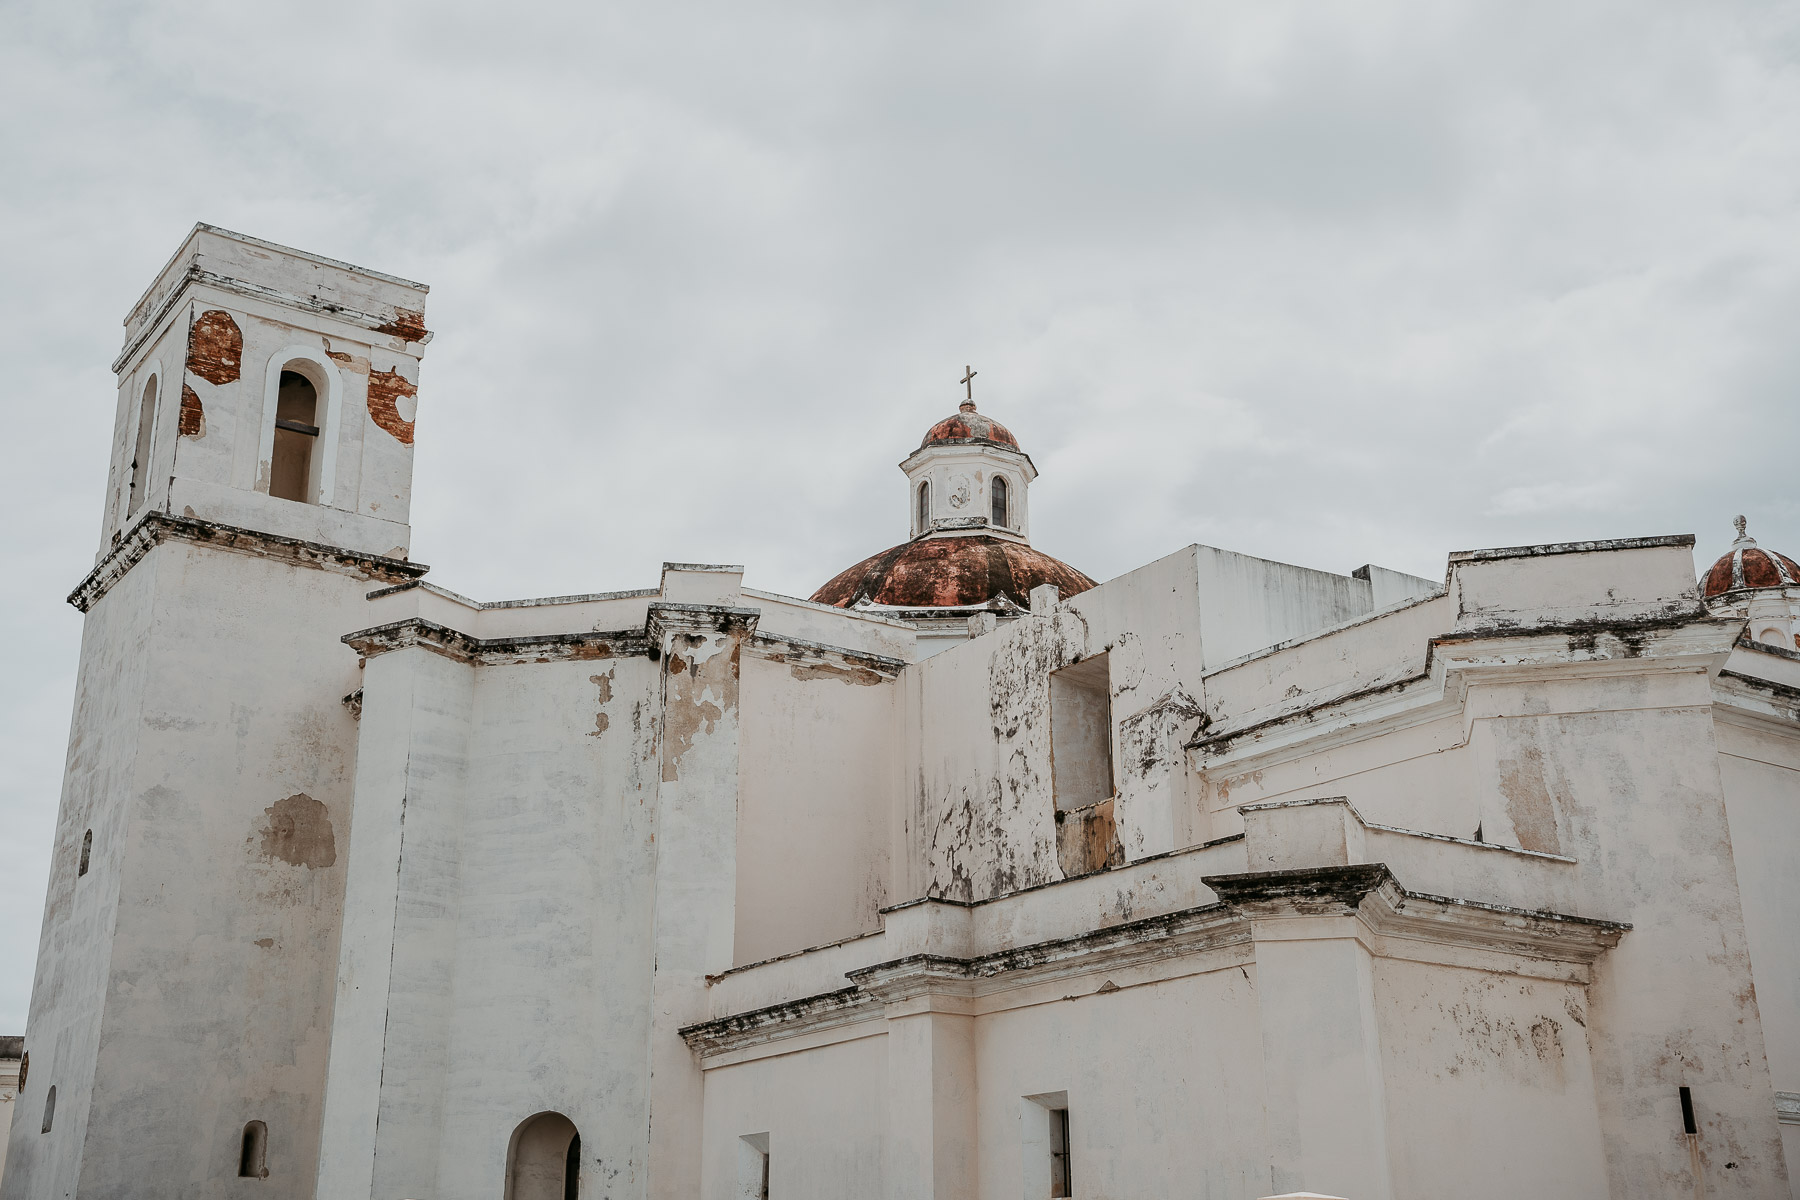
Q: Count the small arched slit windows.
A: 3